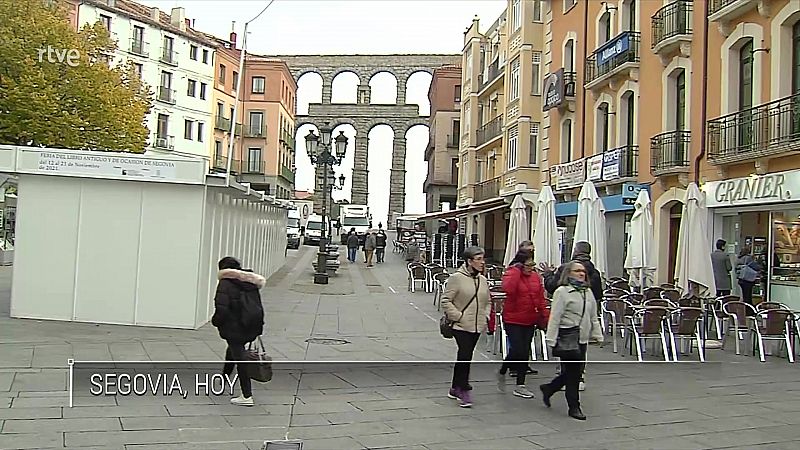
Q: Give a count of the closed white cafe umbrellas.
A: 6